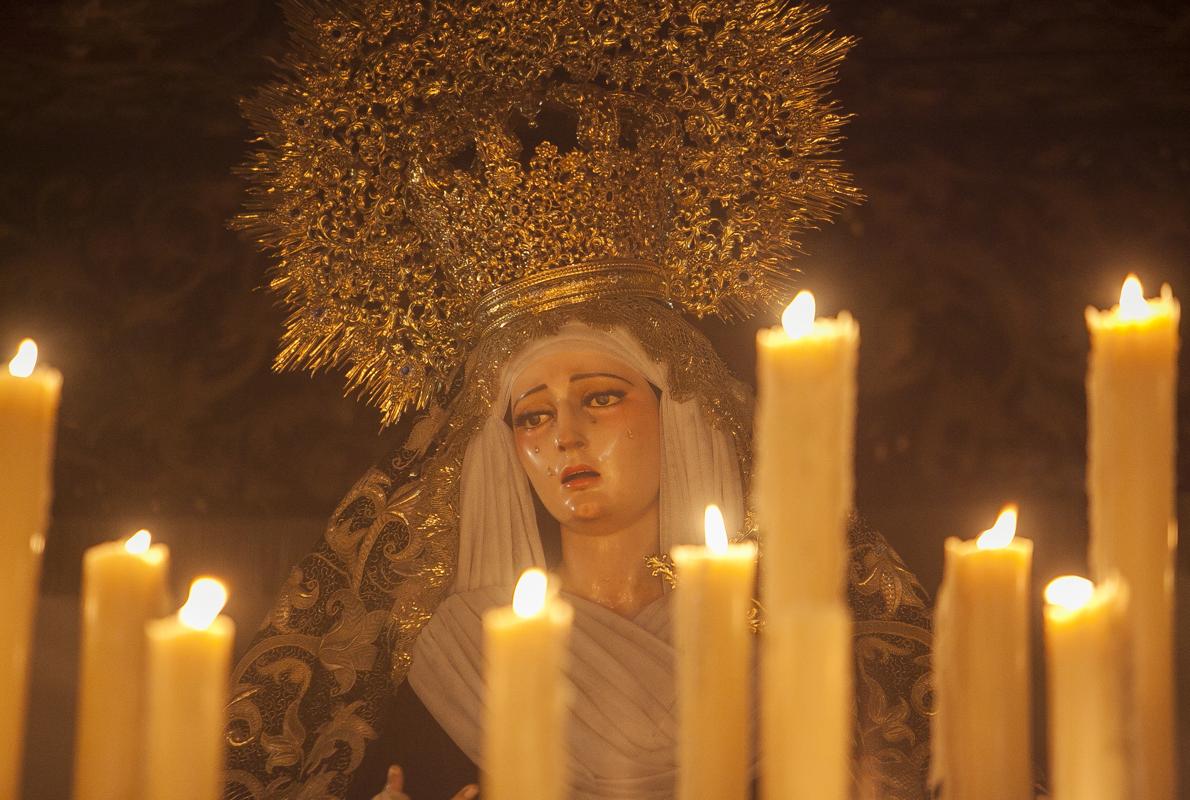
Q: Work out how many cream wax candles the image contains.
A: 9